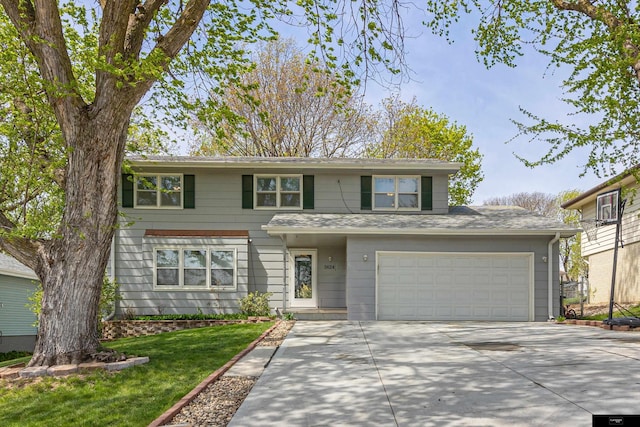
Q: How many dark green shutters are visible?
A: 6